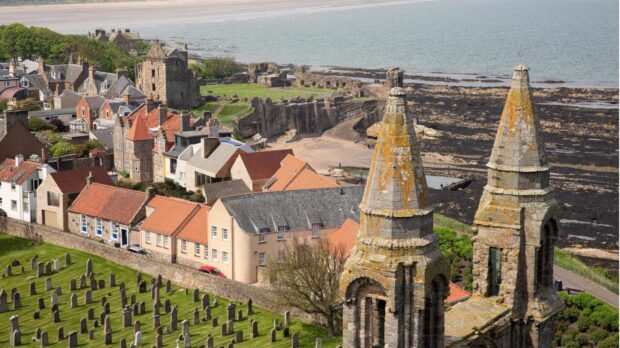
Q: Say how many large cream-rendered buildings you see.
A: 1